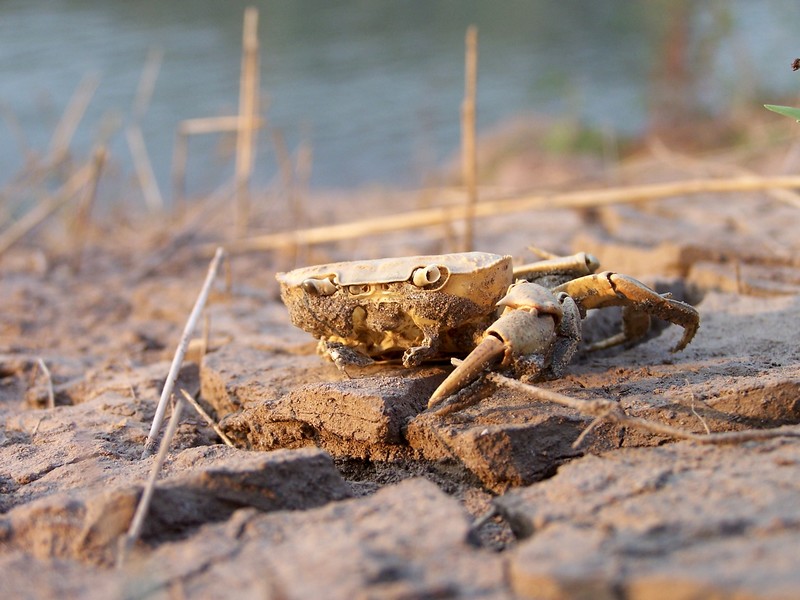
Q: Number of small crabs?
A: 1